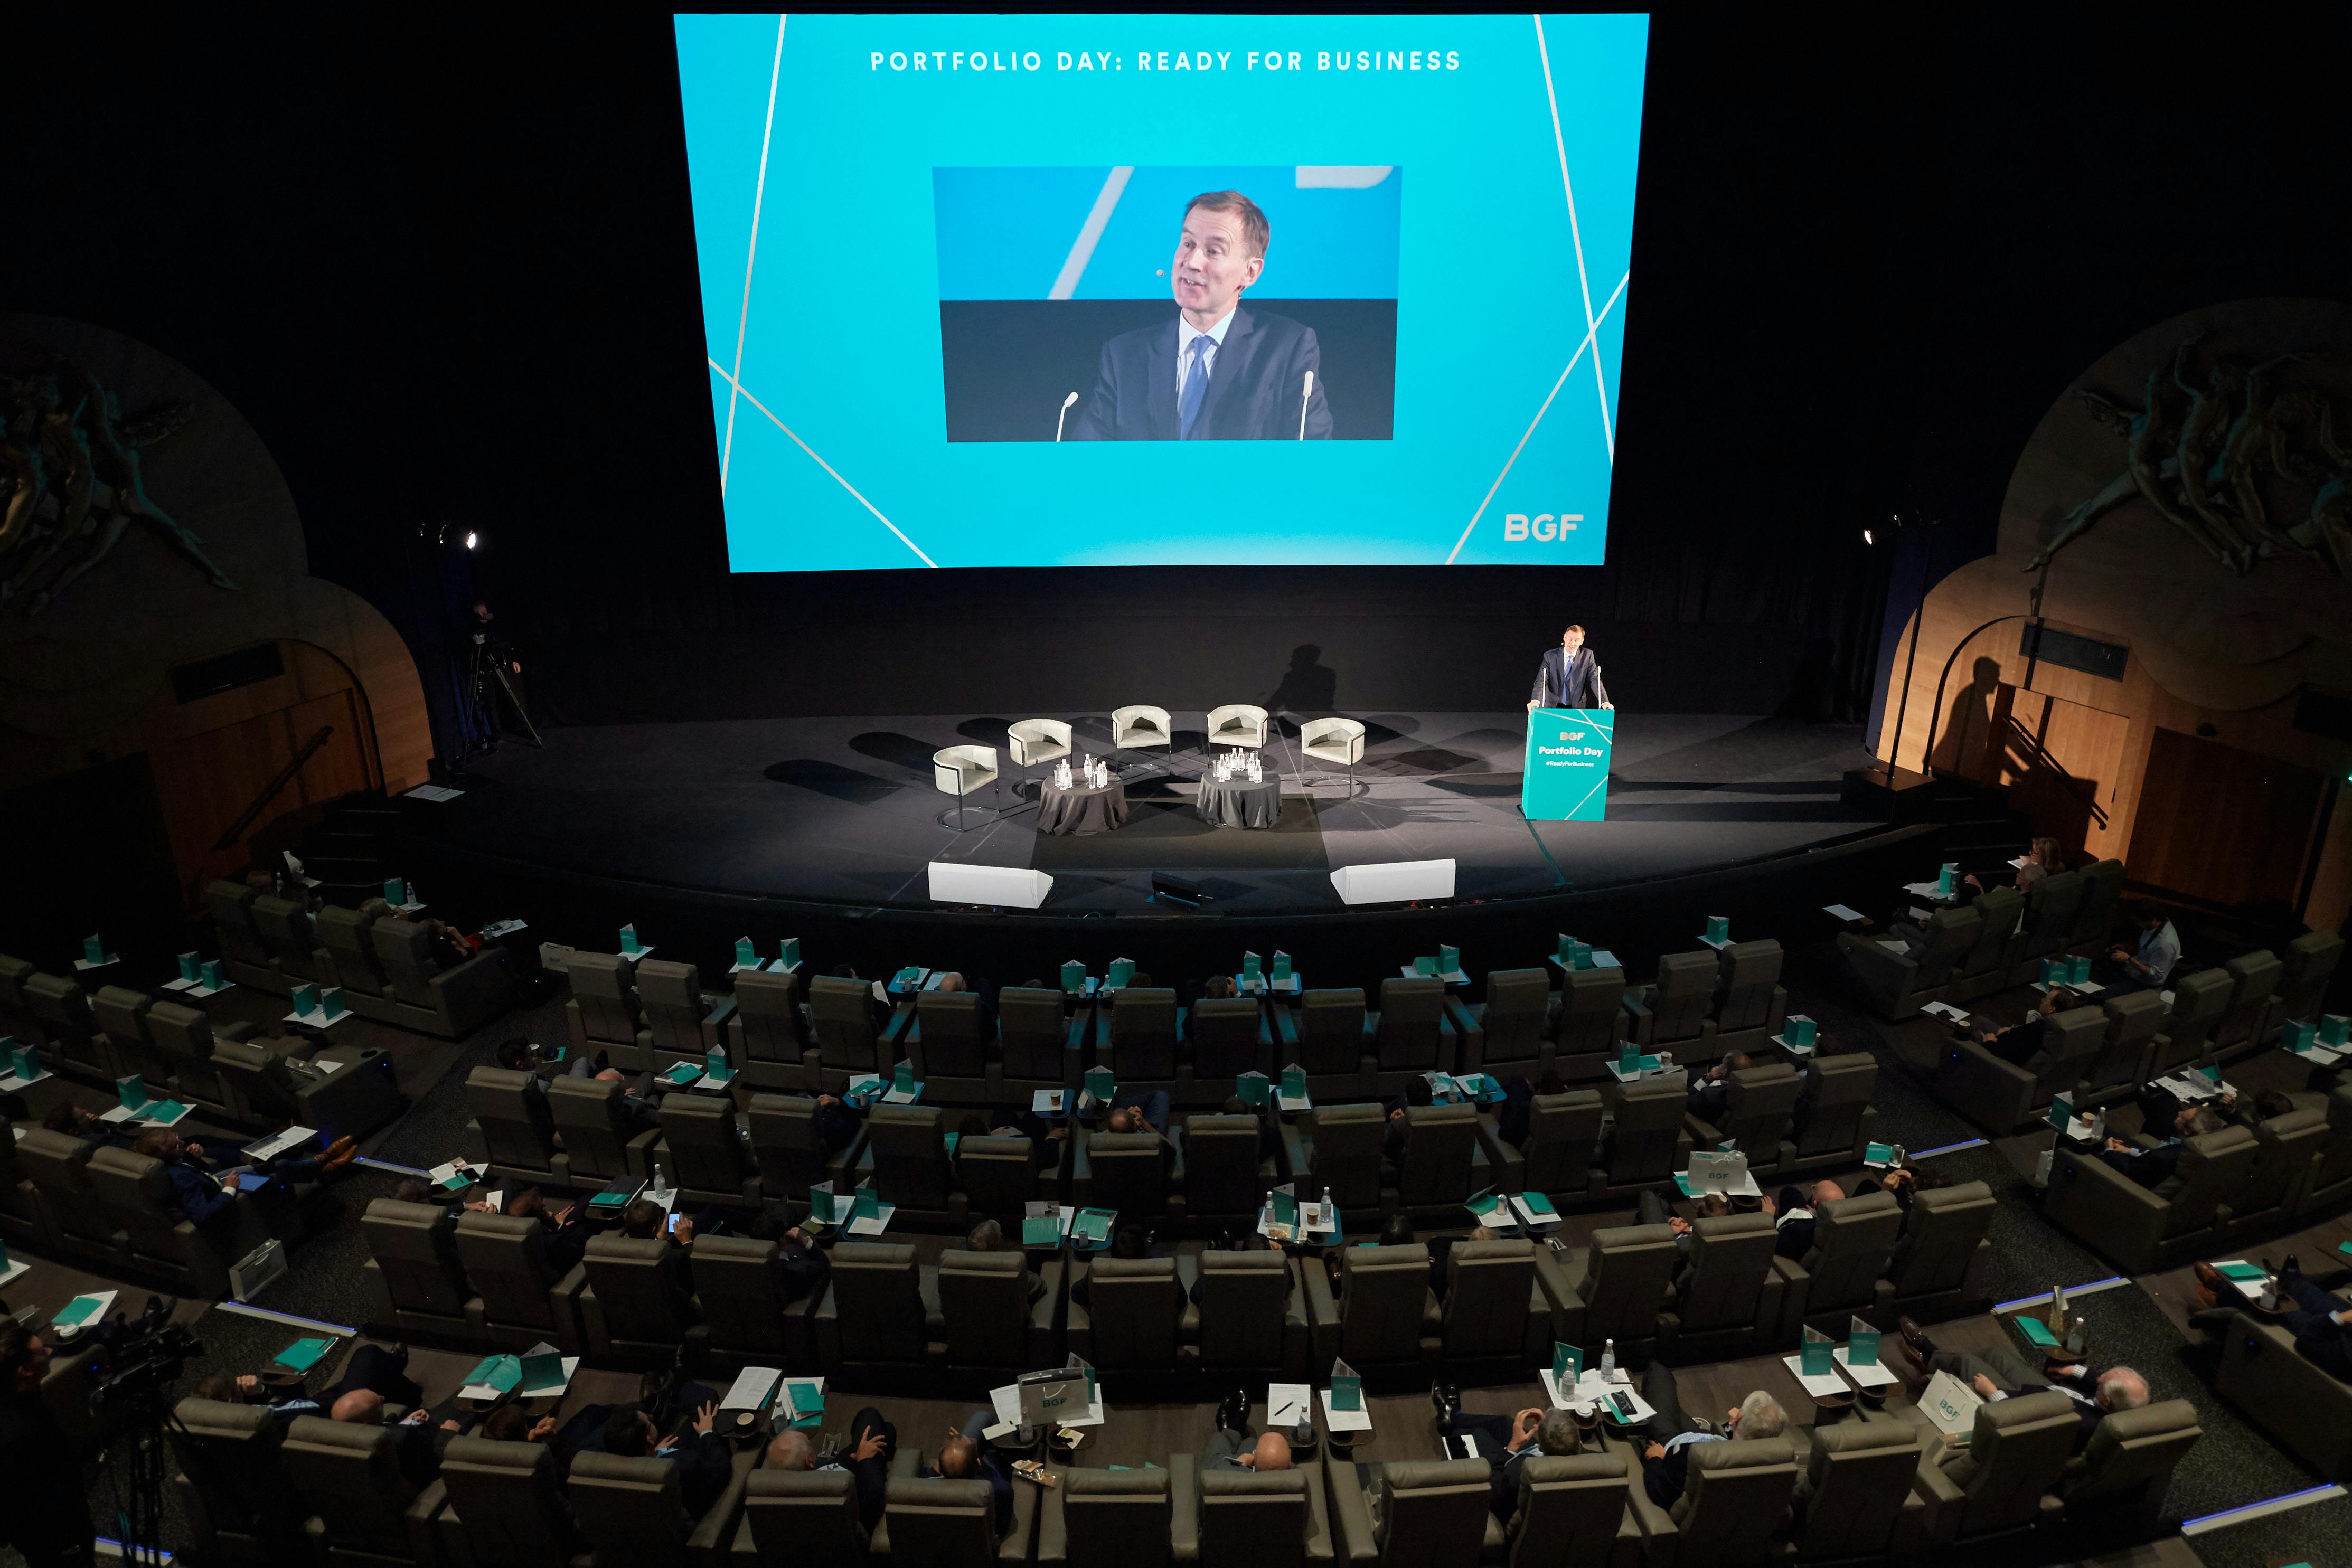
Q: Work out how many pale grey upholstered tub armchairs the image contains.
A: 5